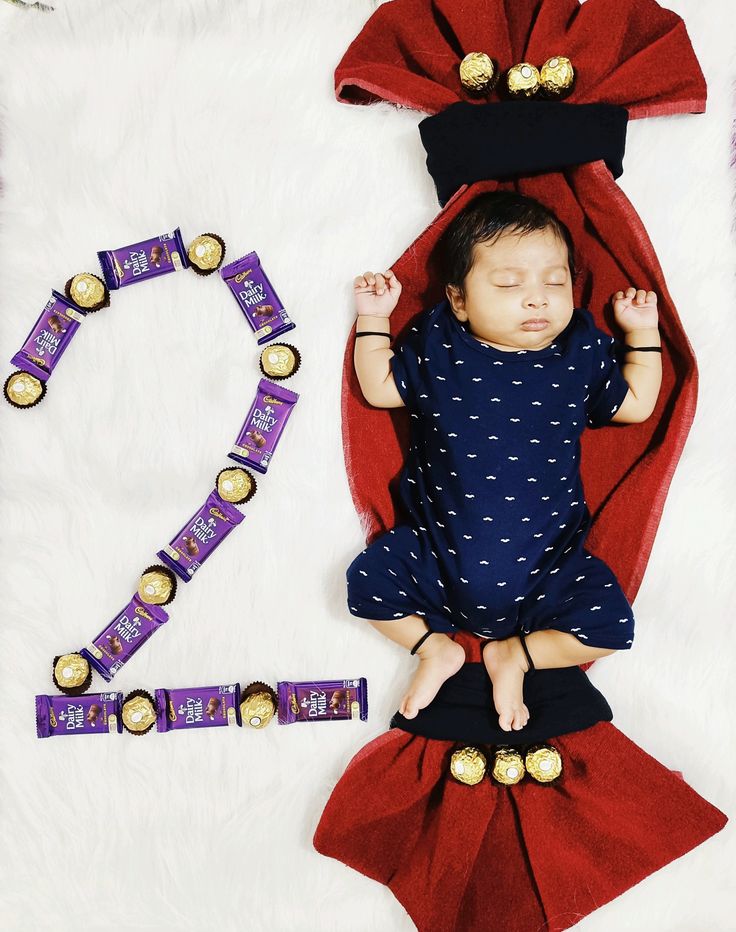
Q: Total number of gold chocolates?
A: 15